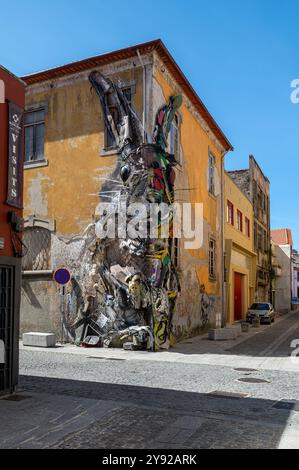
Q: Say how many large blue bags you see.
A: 0